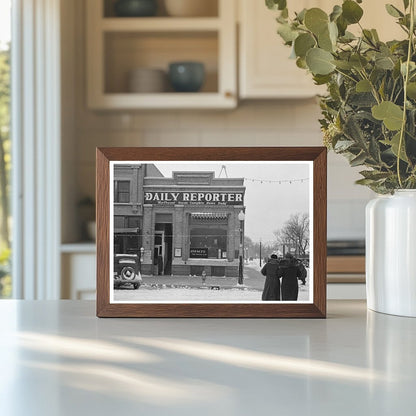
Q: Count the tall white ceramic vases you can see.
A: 1